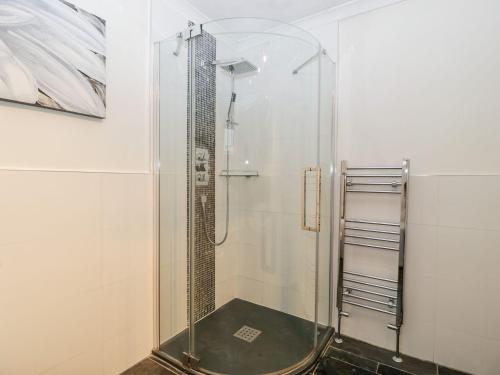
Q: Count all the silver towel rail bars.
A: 13